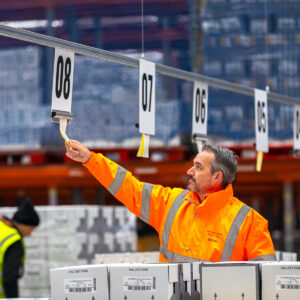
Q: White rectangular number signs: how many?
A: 5